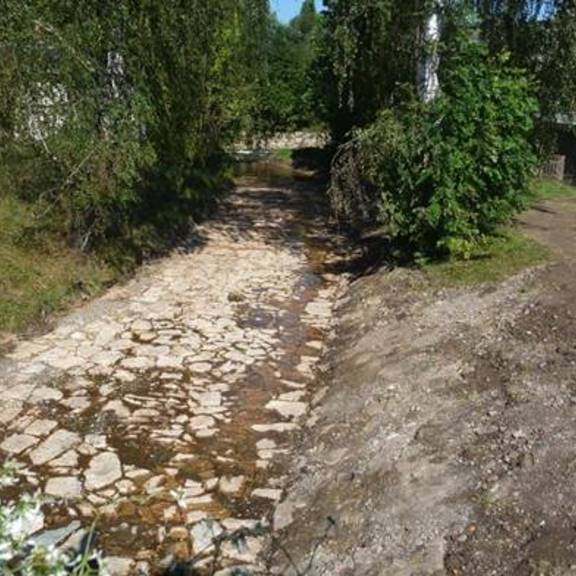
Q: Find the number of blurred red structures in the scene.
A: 0